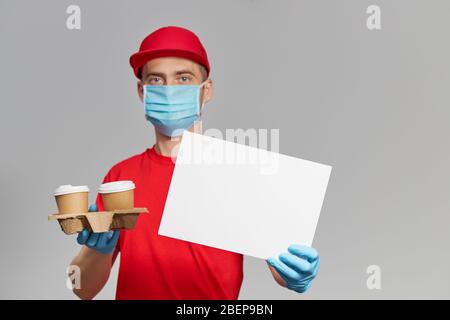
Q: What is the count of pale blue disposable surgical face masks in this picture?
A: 1